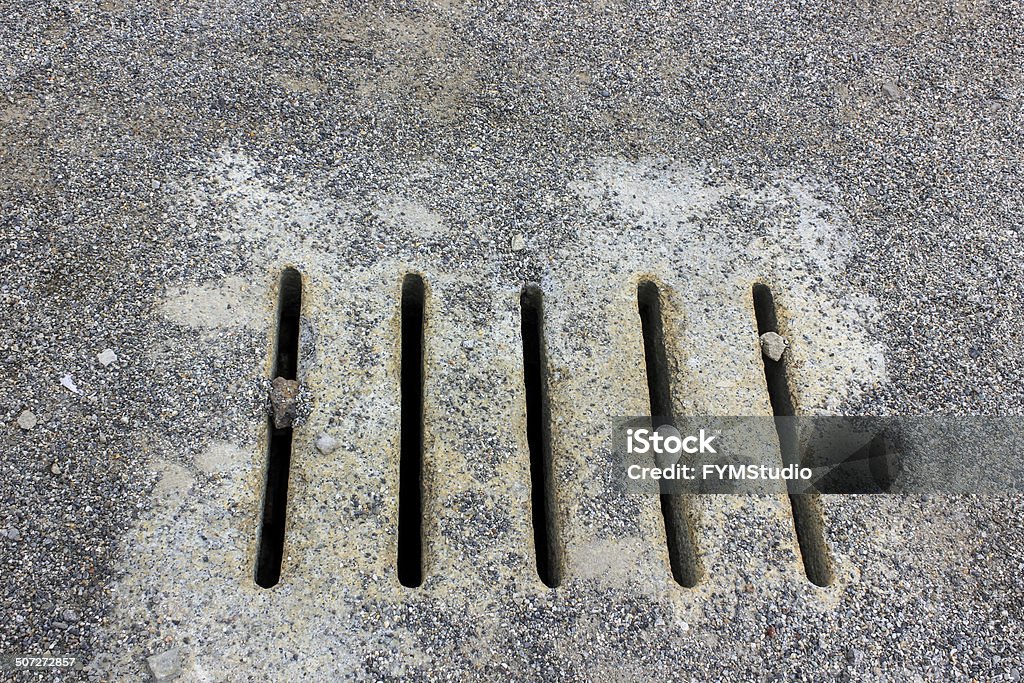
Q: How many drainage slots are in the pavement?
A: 5